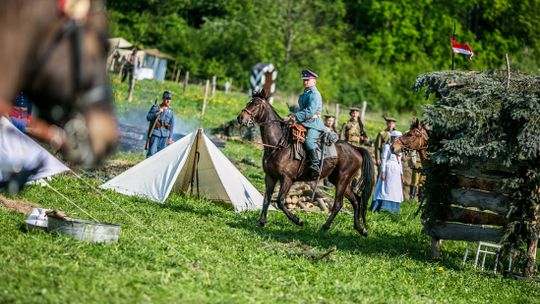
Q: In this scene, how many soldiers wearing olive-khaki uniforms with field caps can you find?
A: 3